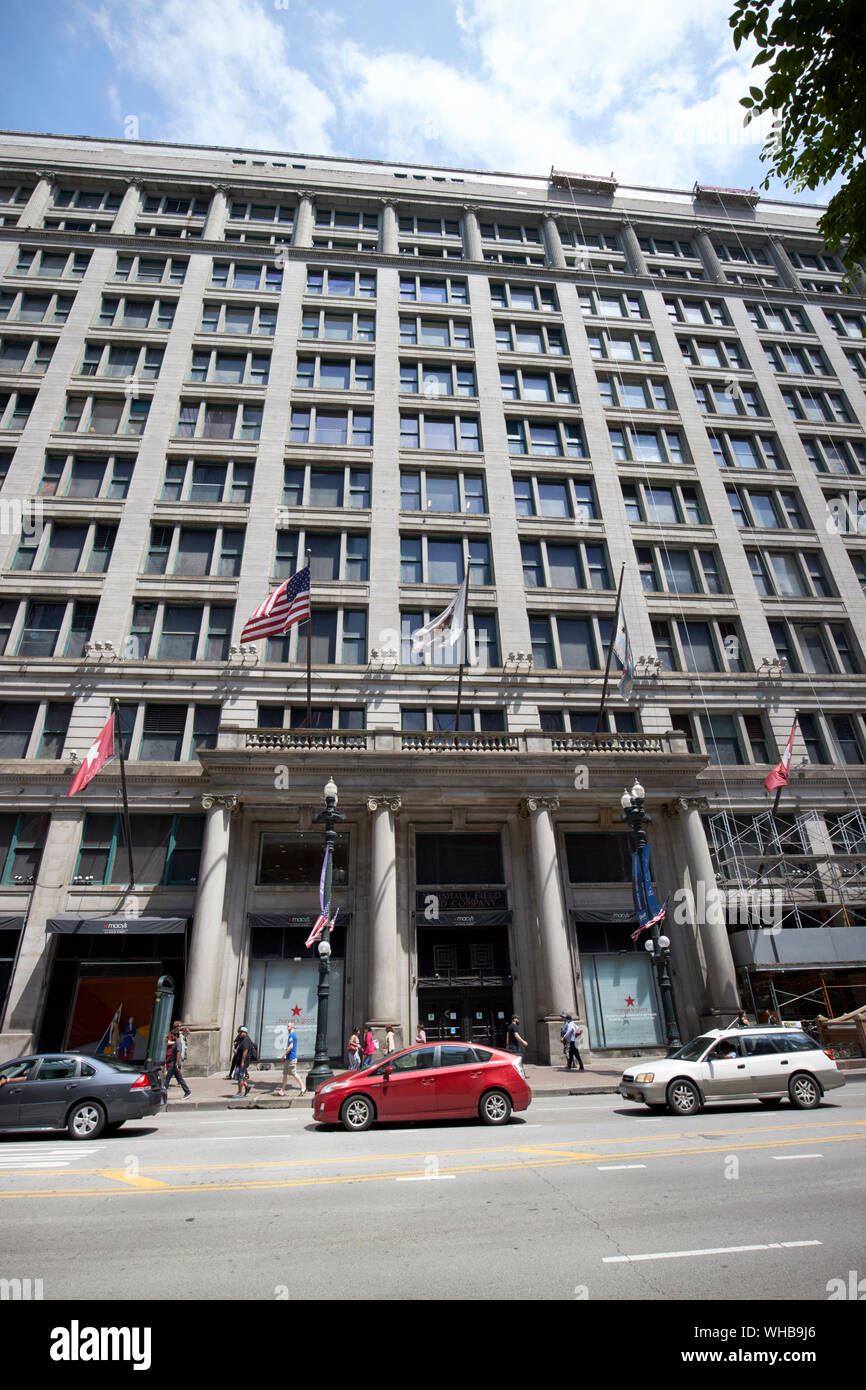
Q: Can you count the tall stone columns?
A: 4